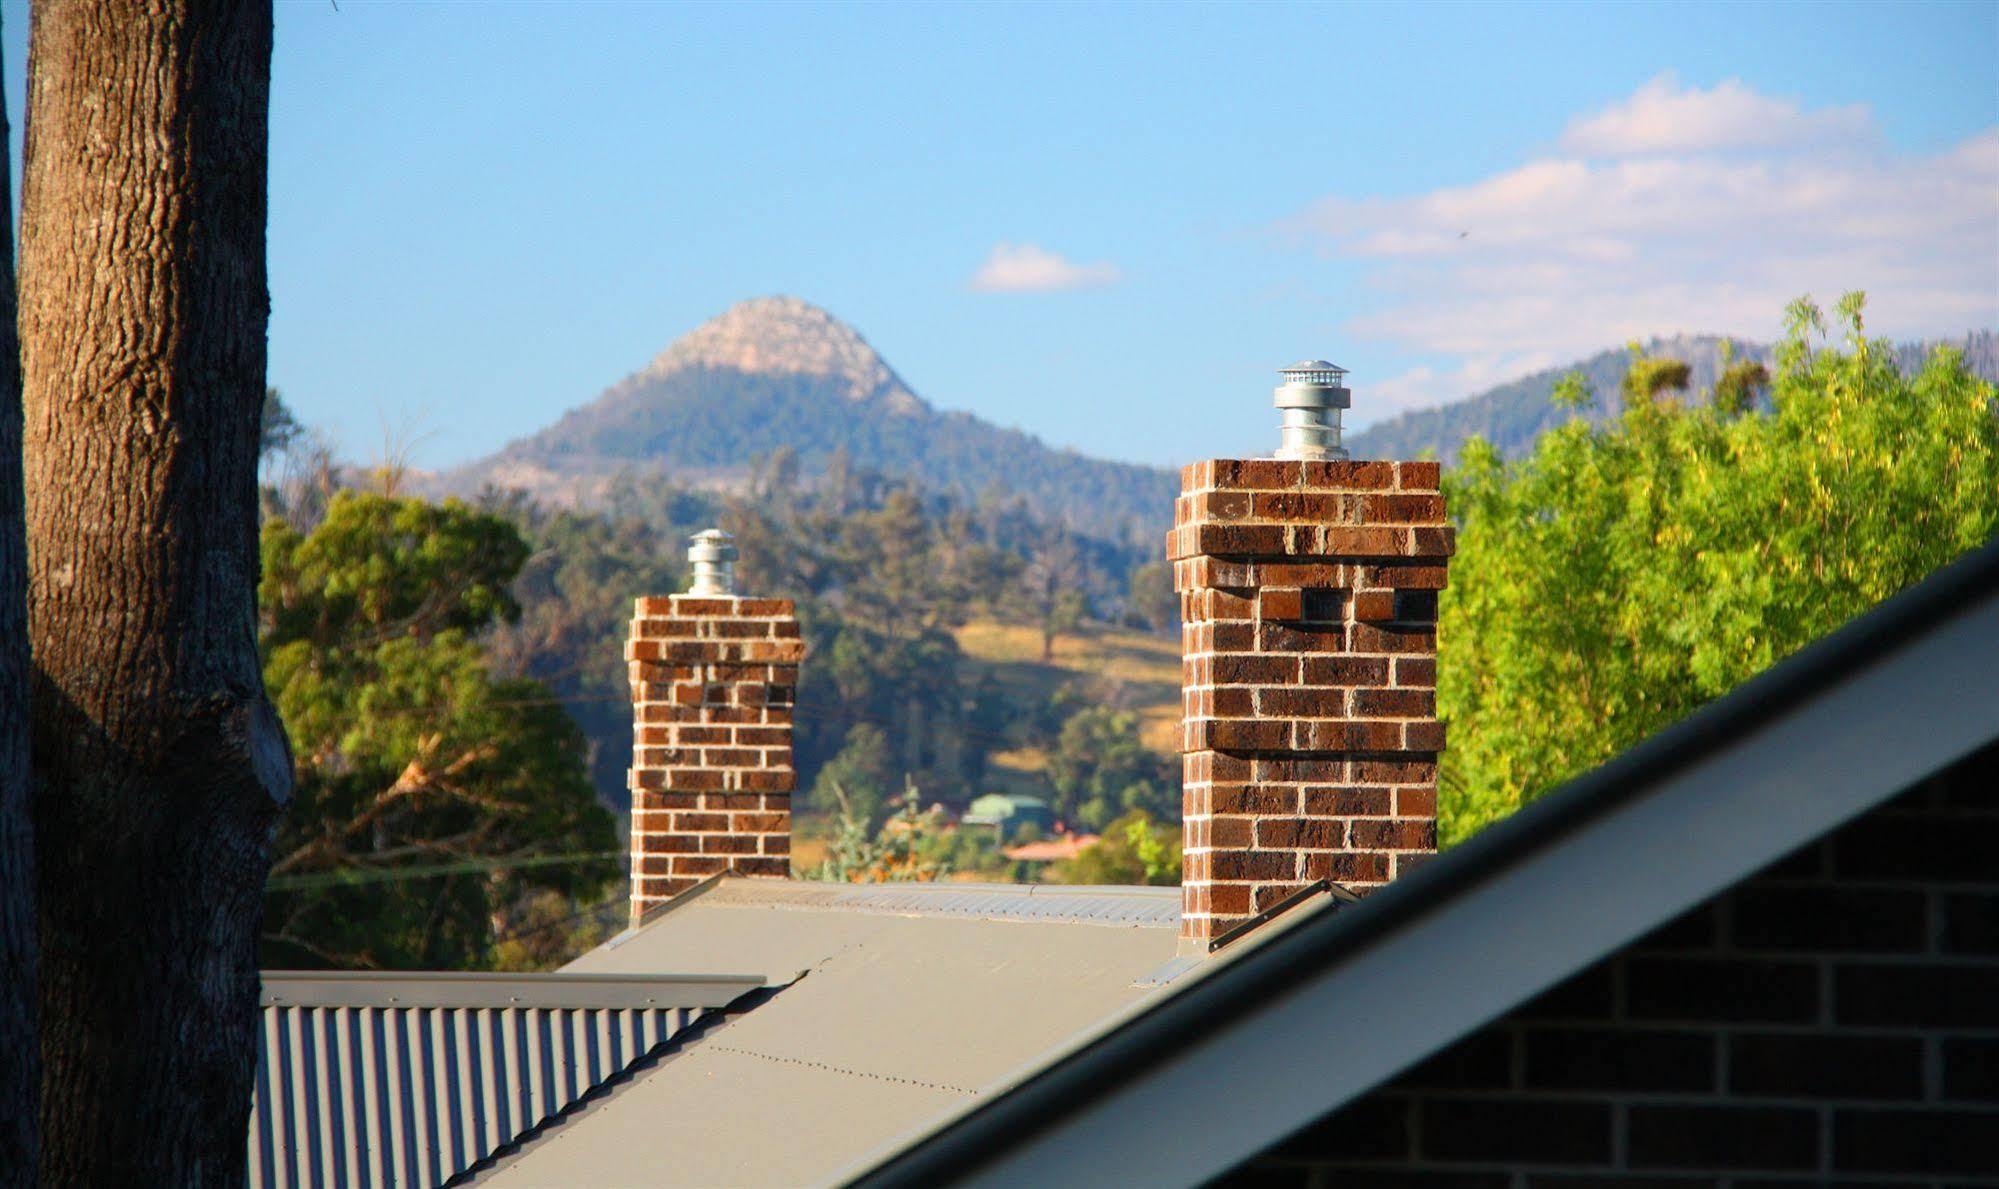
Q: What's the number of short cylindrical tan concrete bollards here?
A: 0